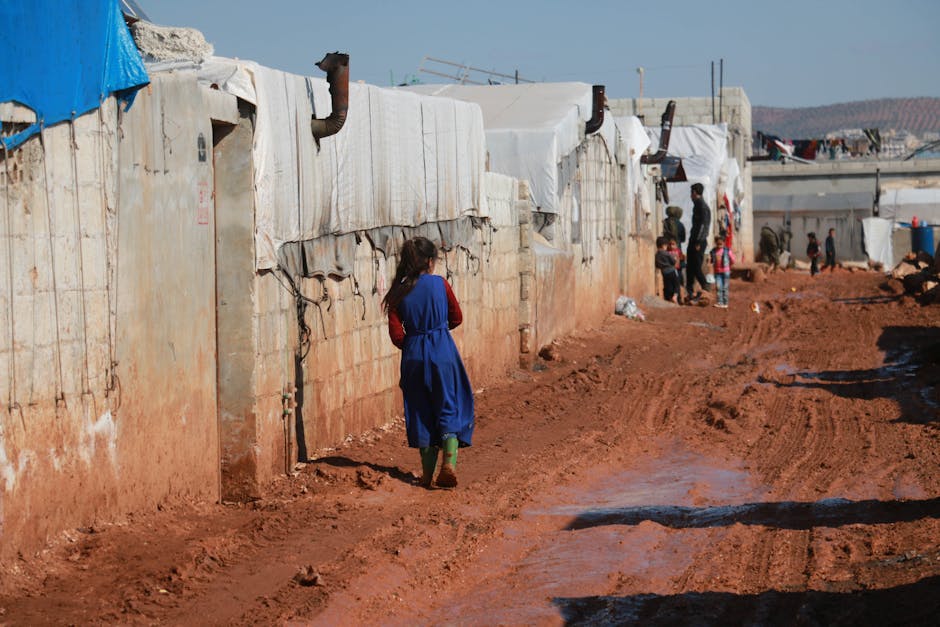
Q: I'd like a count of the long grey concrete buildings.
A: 1